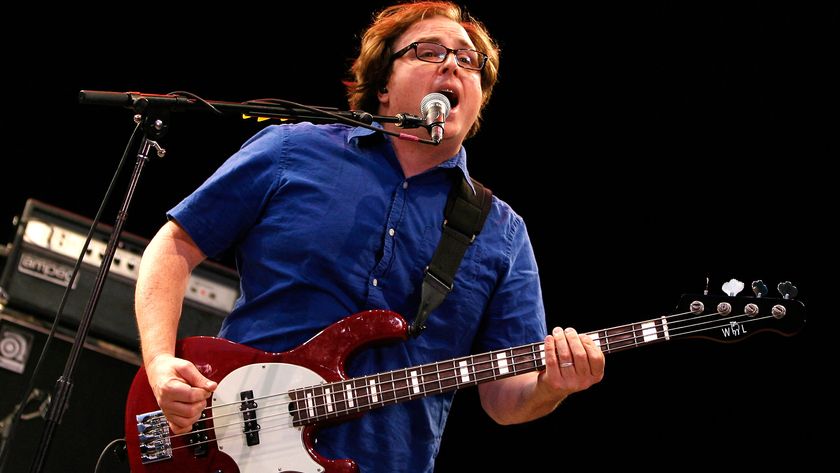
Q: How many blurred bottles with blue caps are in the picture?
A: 0